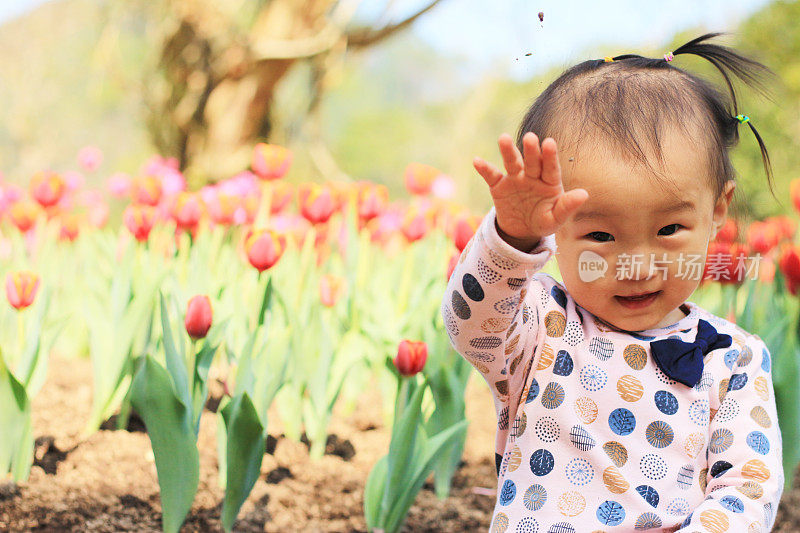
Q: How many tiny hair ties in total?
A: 3